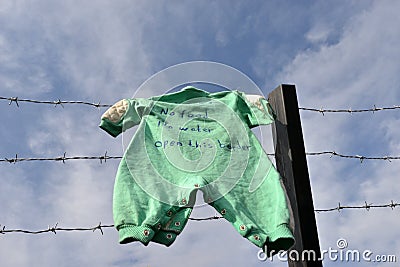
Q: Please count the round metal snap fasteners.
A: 11